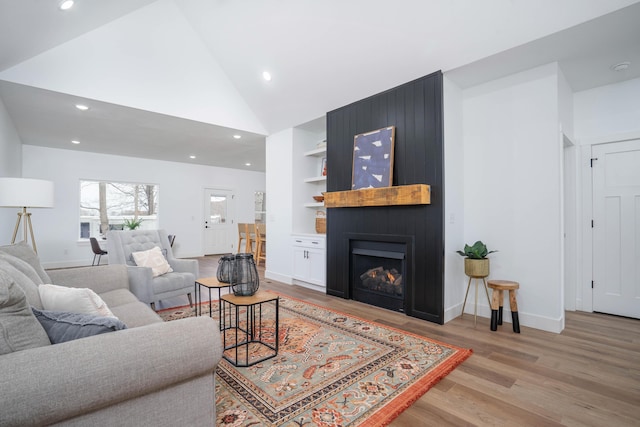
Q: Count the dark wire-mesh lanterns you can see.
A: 2